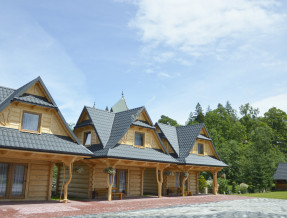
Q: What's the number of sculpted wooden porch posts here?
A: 5